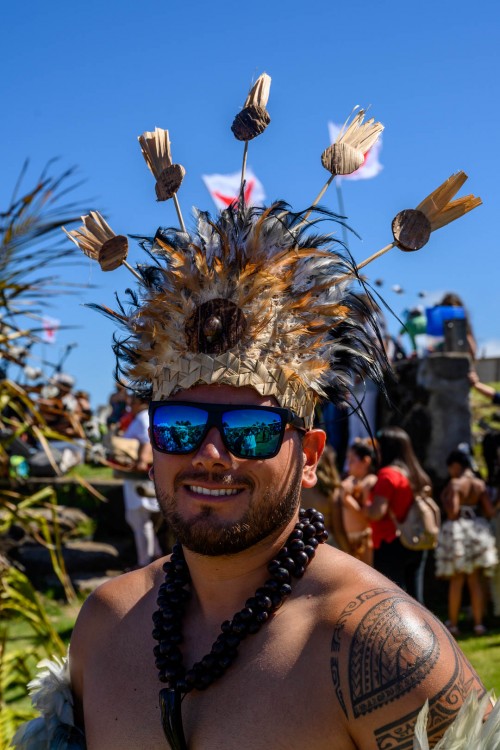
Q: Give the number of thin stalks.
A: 5